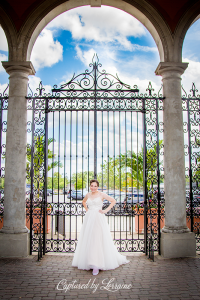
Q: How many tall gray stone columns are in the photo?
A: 2